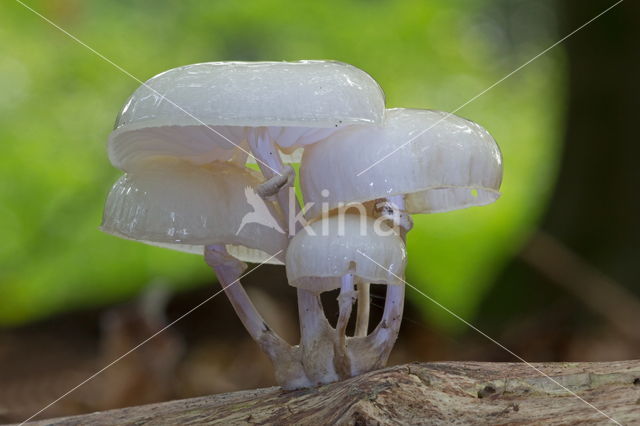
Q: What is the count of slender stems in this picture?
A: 5